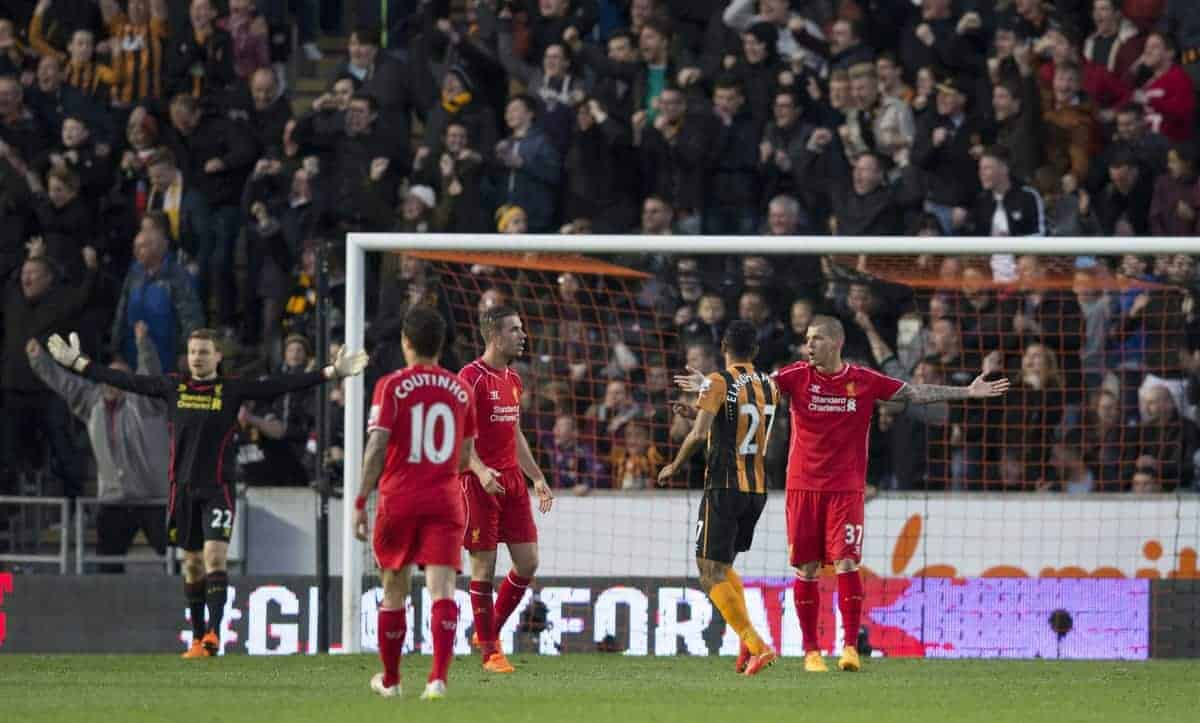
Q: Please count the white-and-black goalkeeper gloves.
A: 2